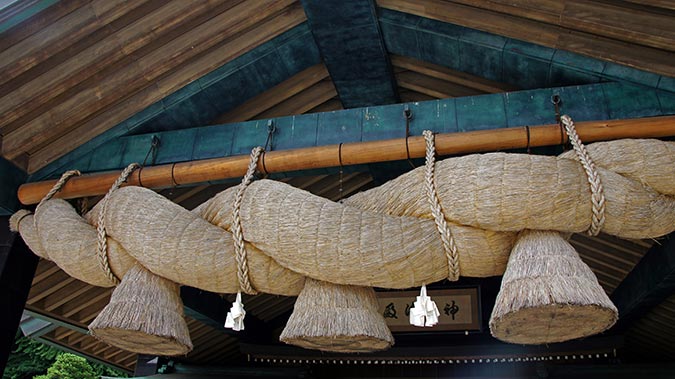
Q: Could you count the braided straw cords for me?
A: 5